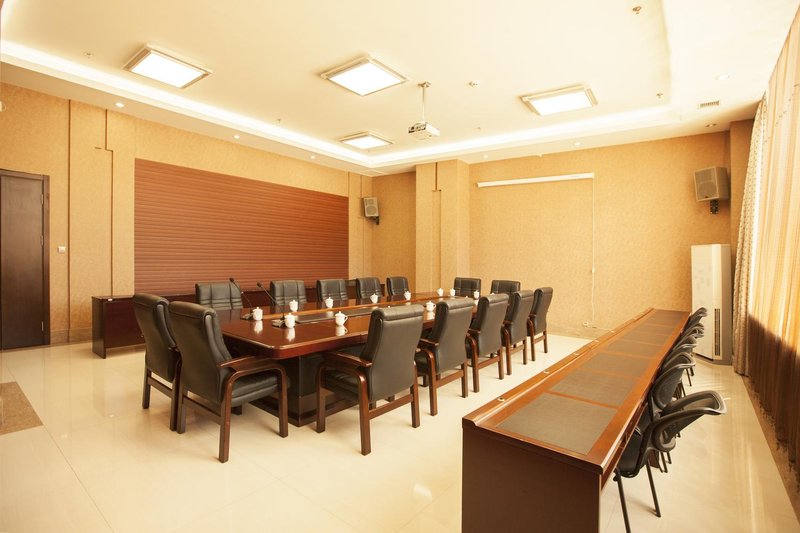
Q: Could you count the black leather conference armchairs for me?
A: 14